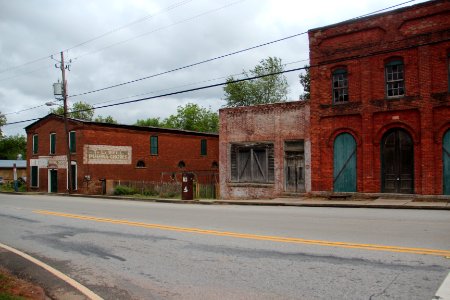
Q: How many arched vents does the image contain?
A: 3